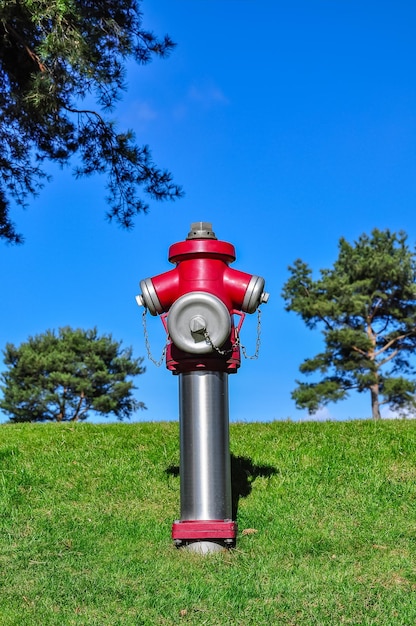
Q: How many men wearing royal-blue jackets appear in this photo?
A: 0